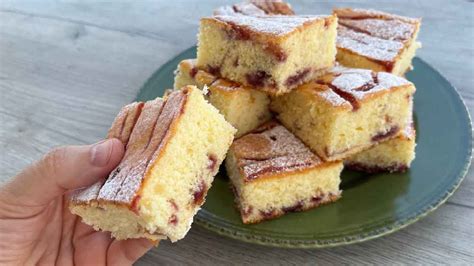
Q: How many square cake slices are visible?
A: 8